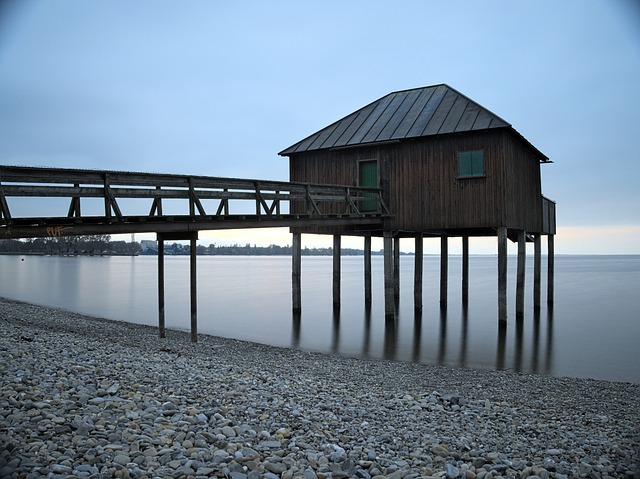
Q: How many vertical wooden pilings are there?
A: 14